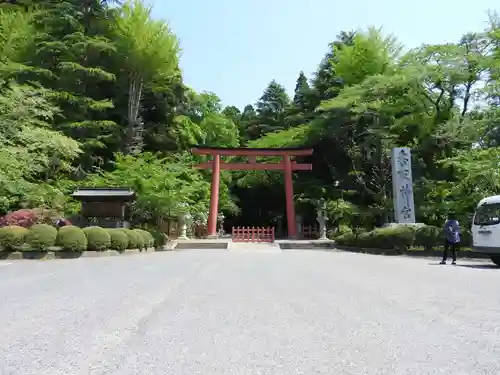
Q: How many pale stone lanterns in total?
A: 2